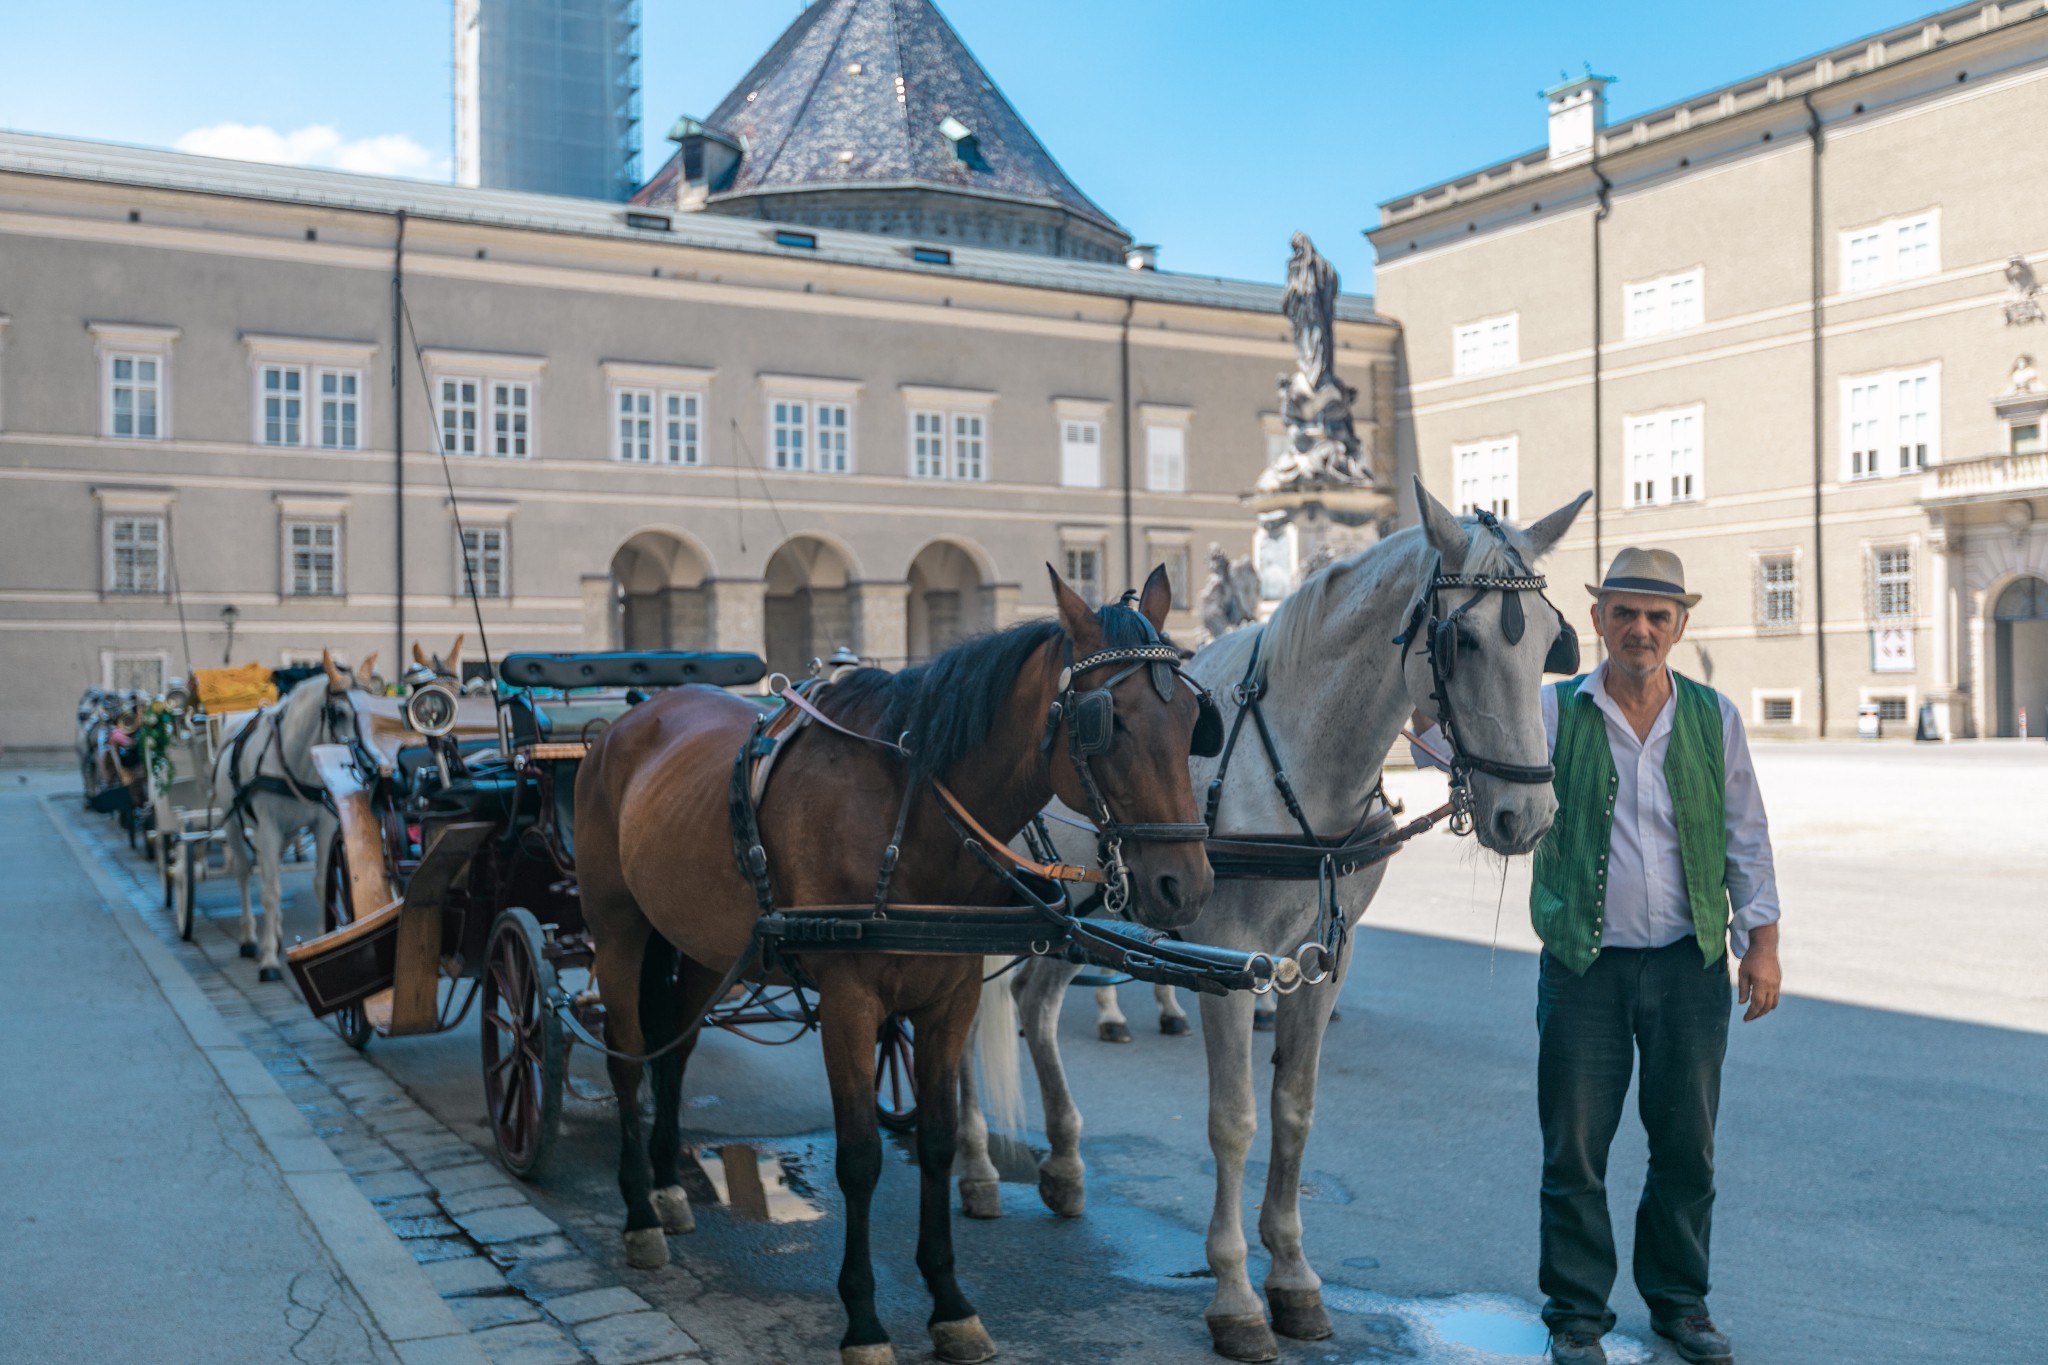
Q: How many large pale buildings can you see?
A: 2